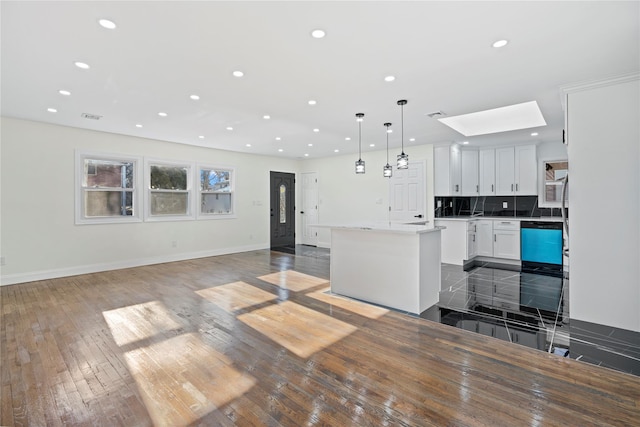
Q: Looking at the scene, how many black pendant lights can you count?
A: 3